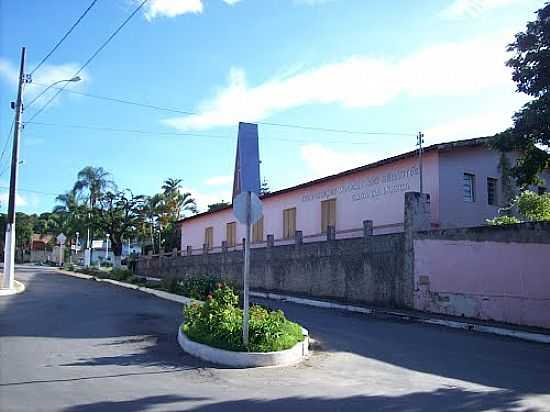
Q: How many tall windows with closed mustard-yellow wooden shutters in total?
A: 5